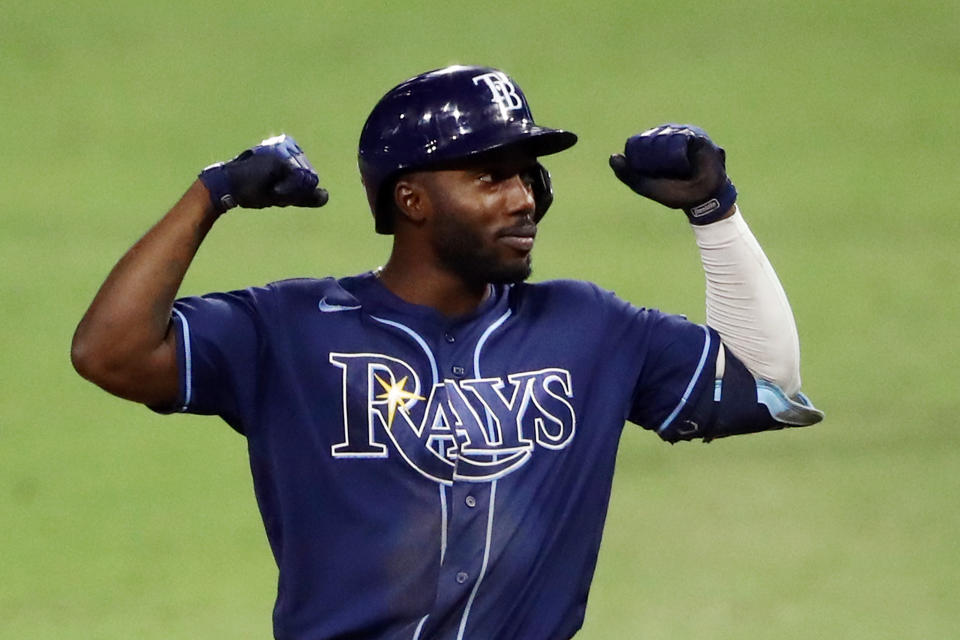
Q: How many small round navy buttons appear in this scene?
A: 4